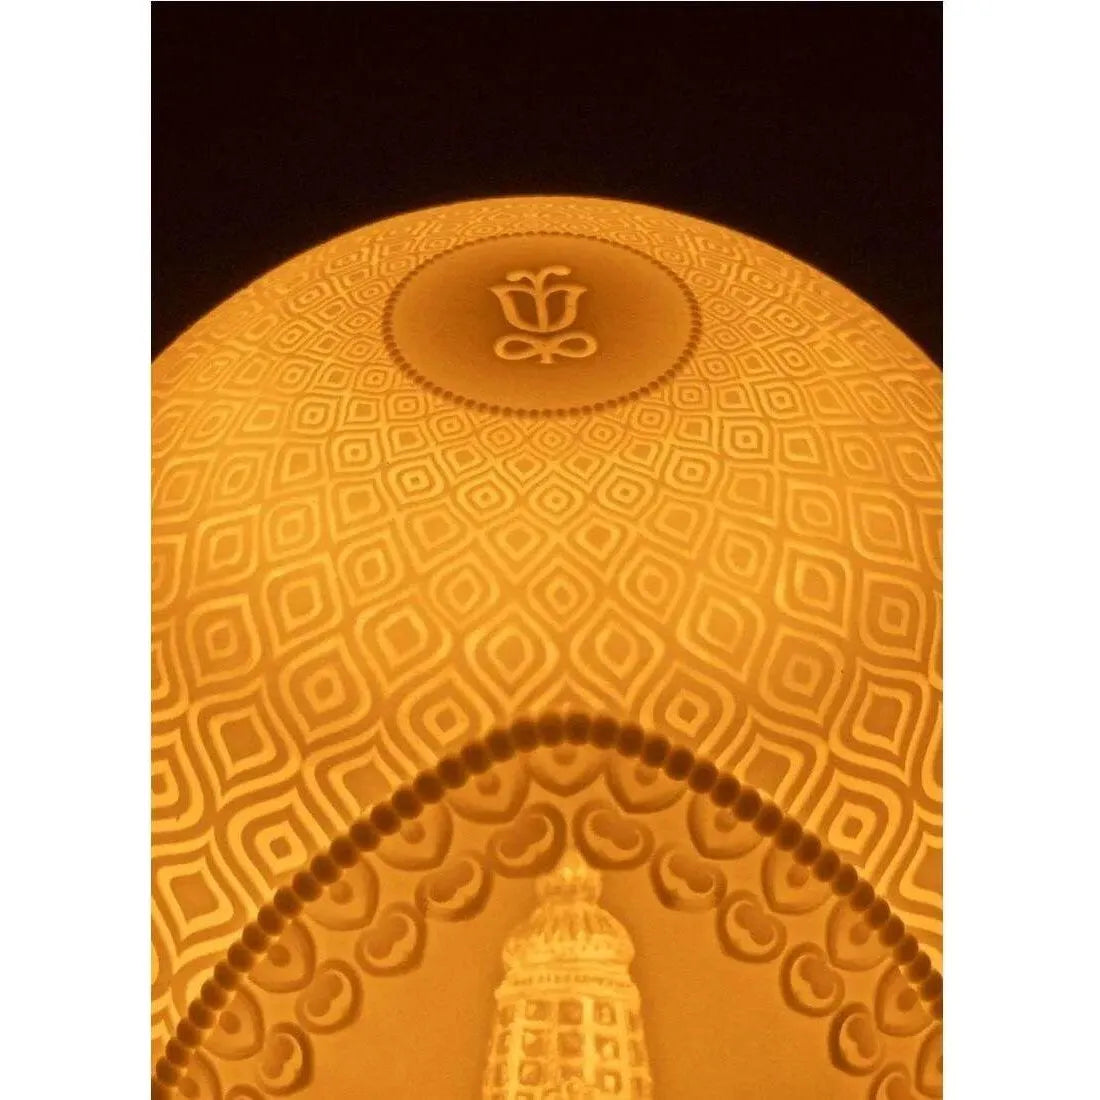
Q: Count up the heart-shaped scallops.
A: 13